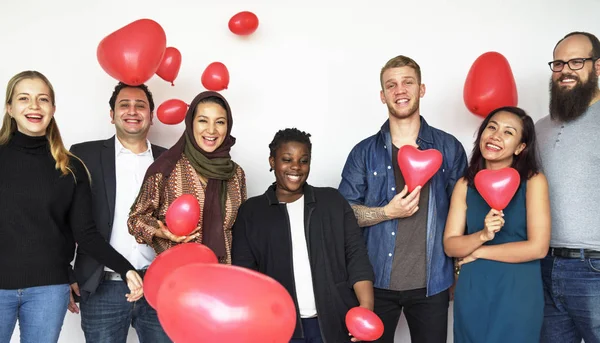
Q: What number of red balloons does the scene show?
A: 12